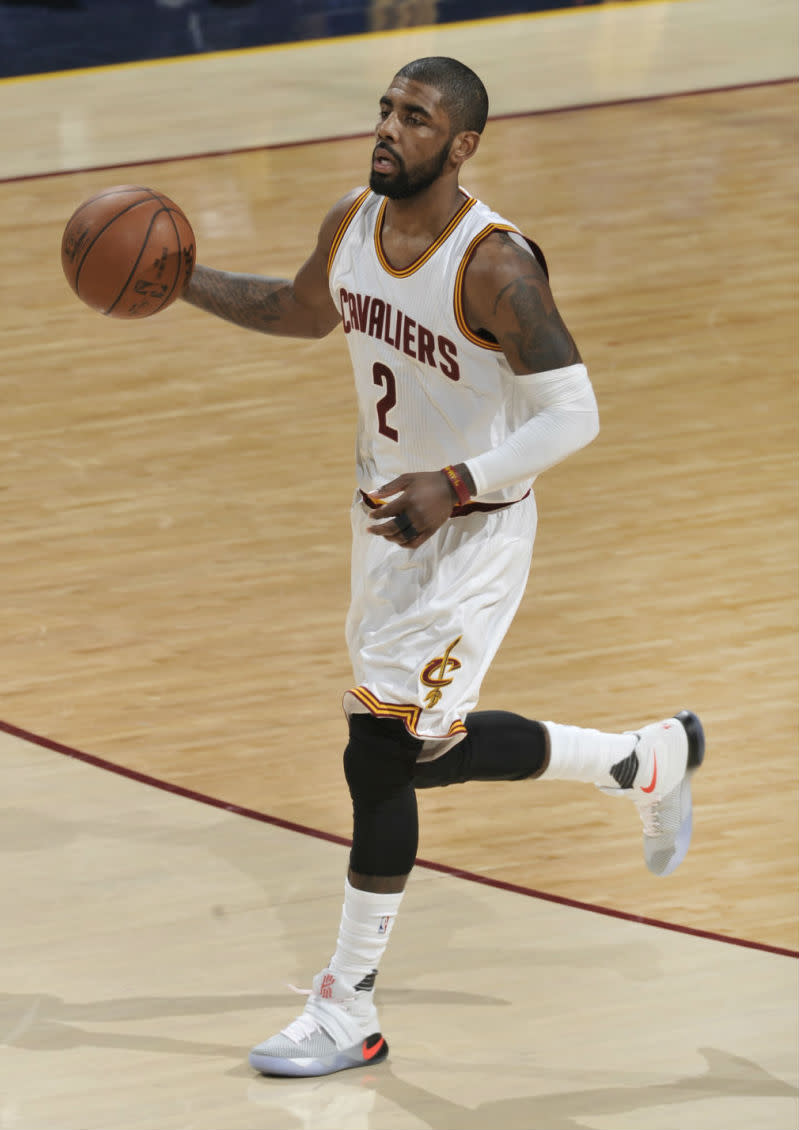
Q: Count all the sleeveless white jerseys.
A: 1